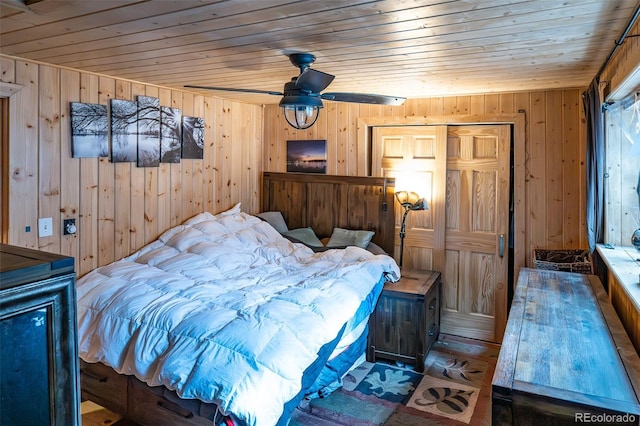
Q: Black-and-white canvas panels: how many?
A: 5